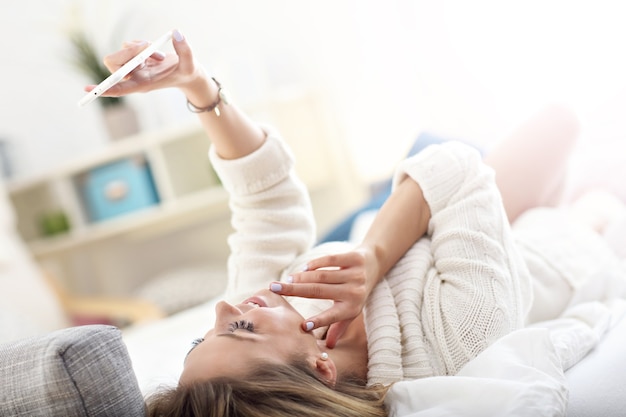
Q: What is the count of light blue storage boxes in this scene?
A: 1